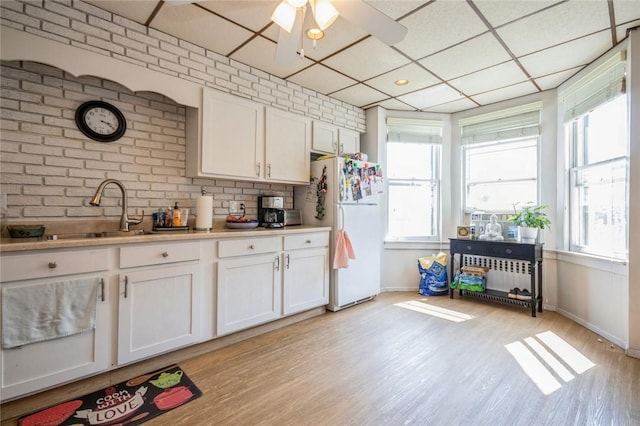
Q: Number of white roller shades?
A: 3